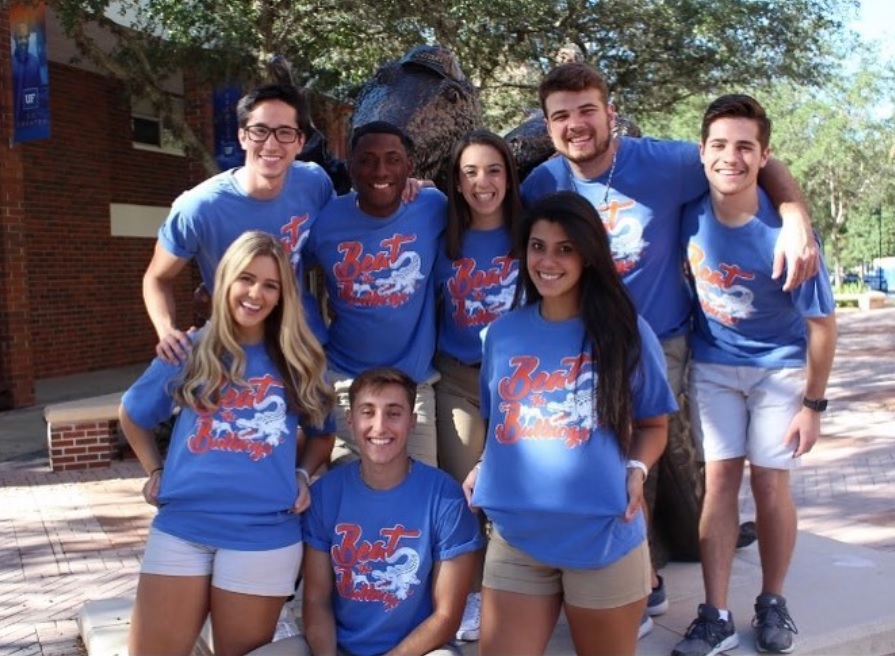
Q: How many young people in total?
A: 8